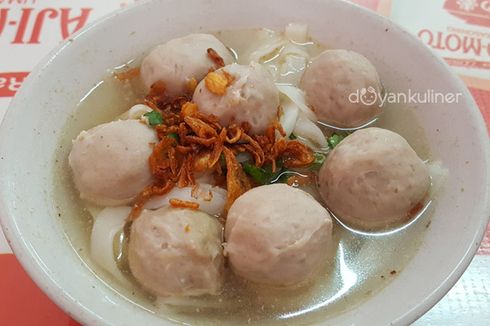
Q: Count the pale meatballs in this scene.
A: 7